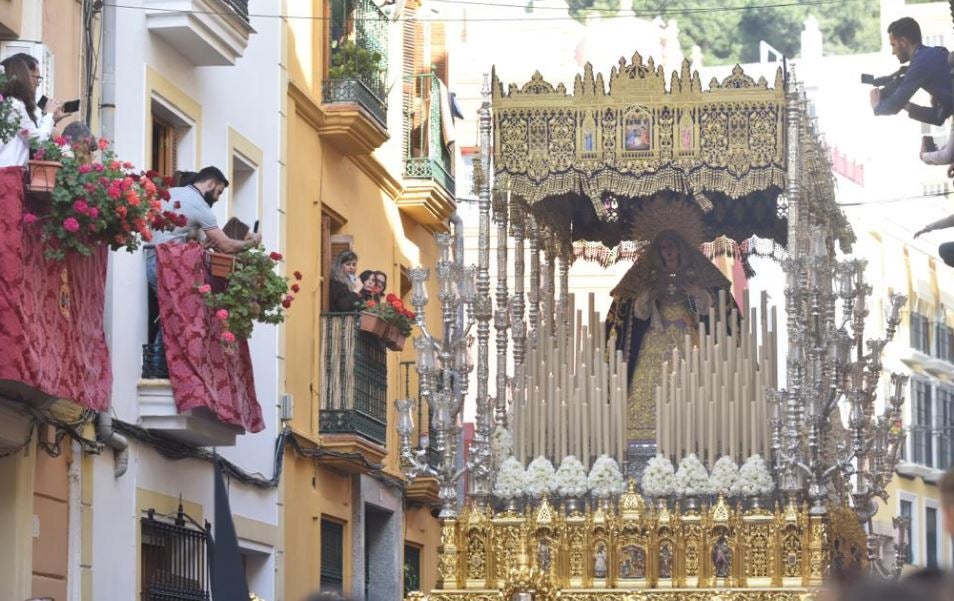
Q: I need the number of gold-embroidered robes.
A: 1